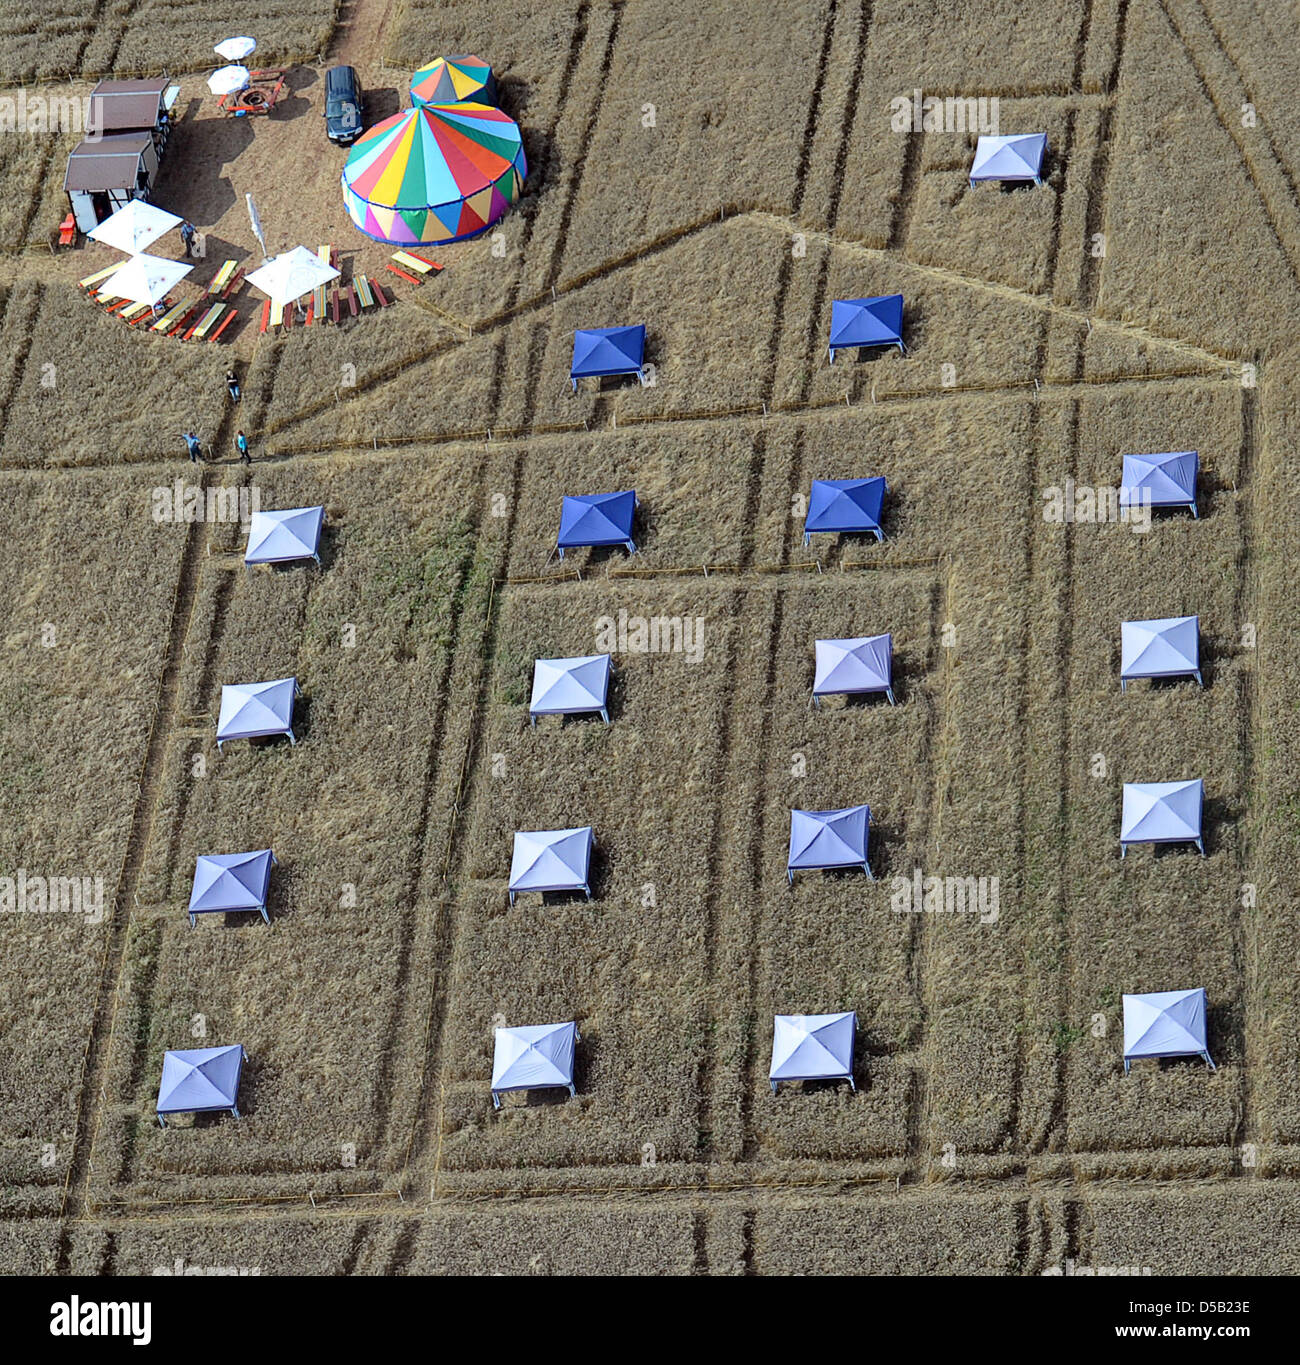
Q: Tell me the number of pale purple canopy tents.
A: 15